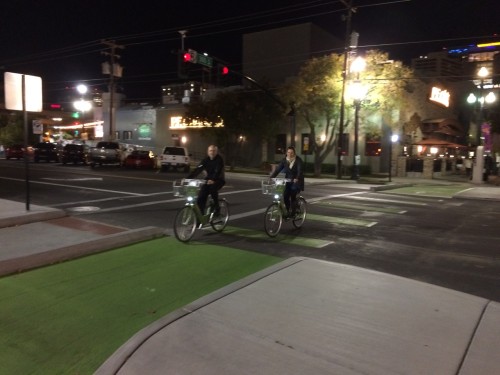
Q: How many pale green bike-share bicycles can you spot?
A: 2